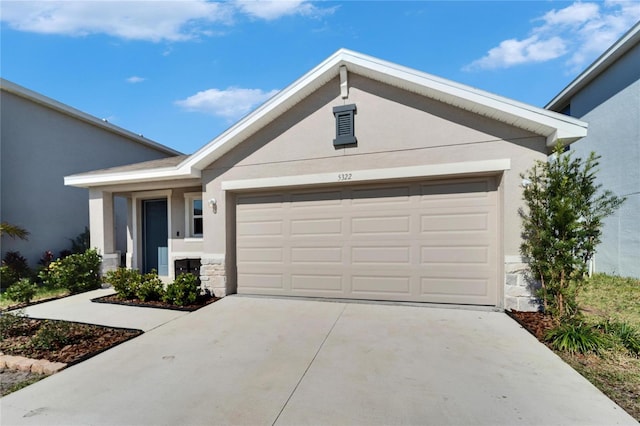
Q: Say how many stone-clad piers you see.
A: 3